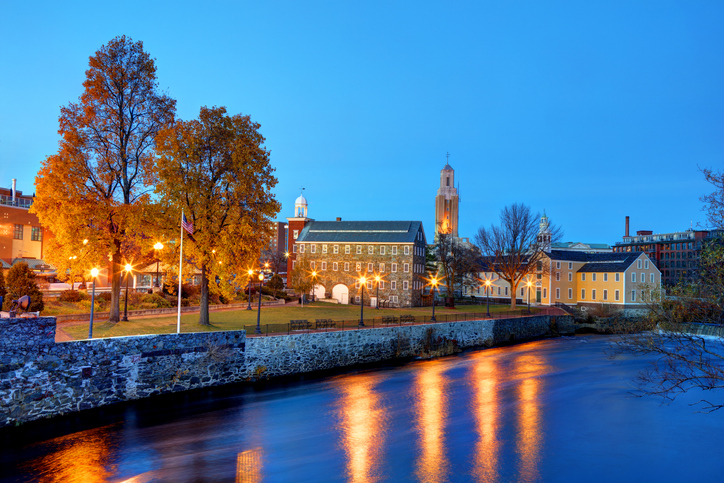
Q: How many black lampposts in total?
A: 11